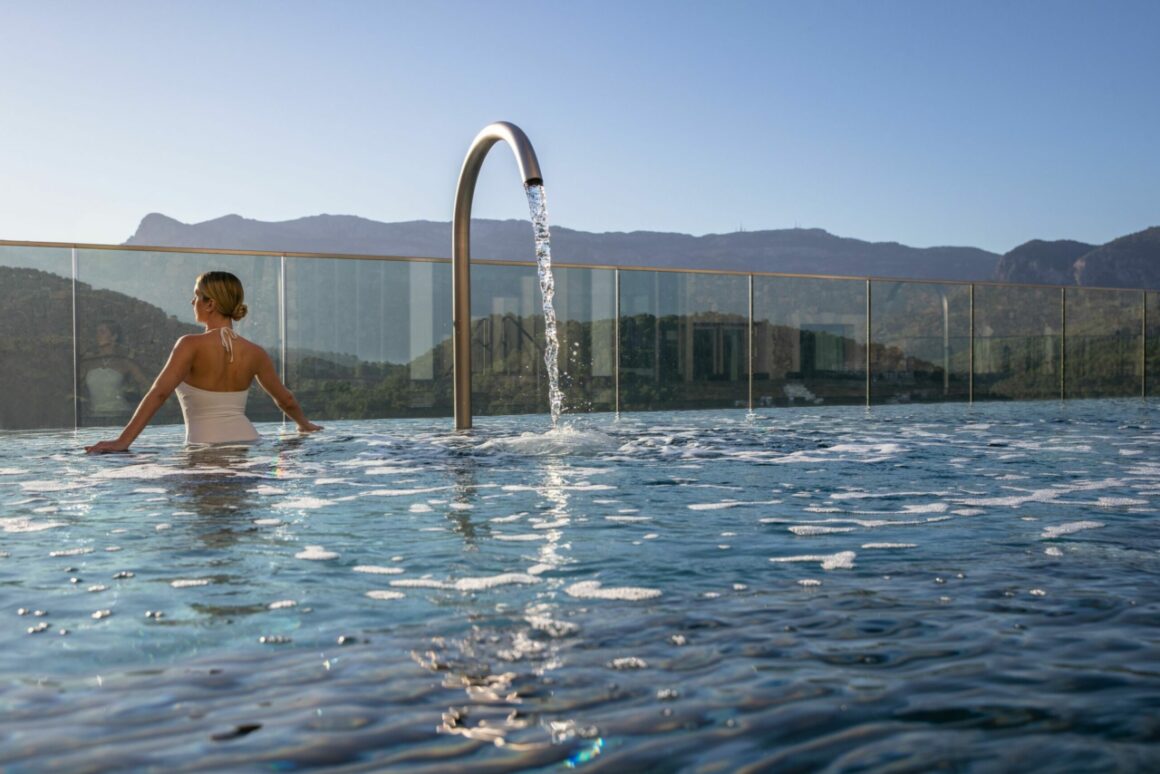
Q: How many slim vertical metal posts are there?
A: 8